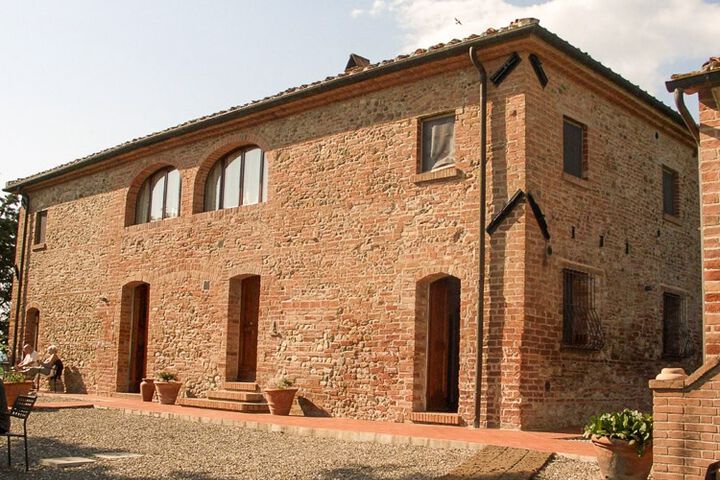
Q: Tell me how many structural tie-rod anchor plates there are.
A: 4